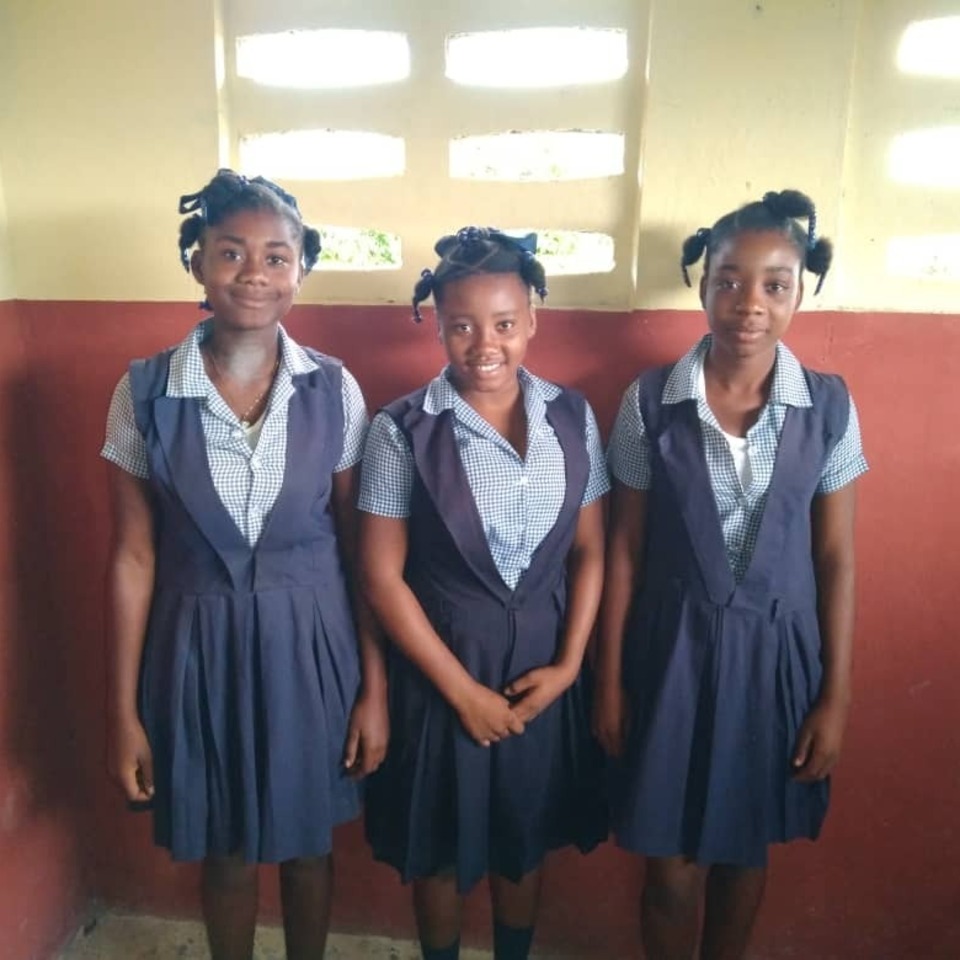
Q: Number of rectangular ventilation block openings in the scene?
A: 9